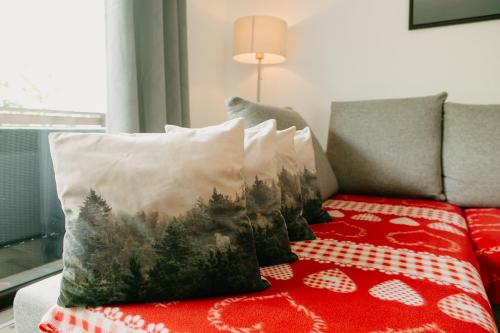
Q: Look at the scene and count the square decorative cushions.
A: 4